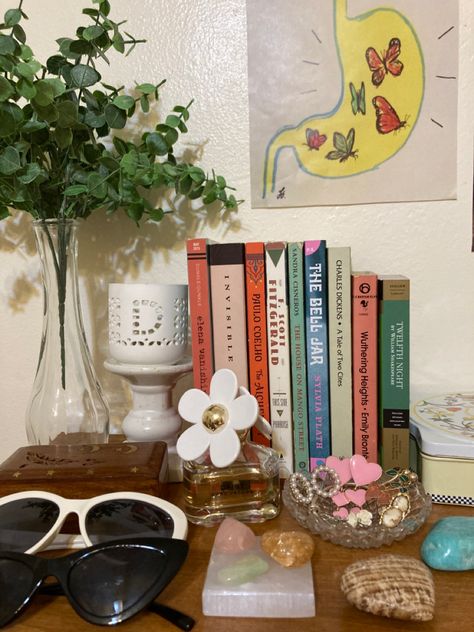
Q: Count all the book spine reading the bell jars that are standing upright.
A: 1